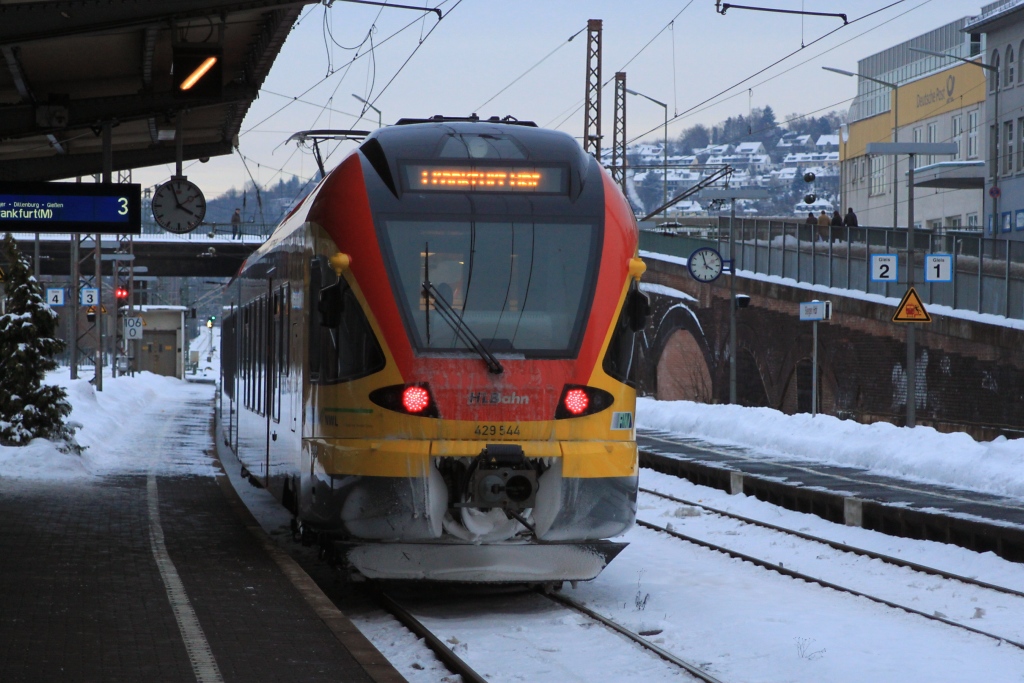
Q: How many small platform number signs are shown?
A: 4